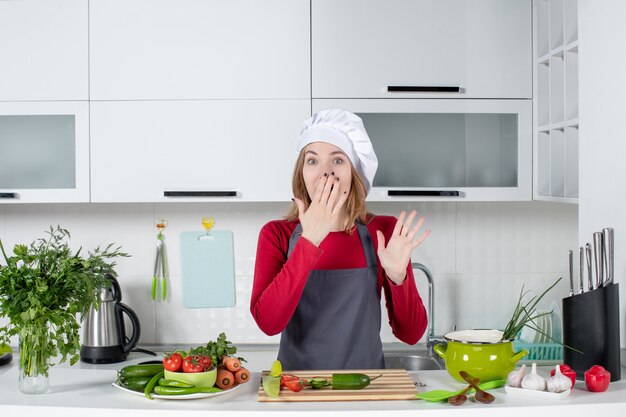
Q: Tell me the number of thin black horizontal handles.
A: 4